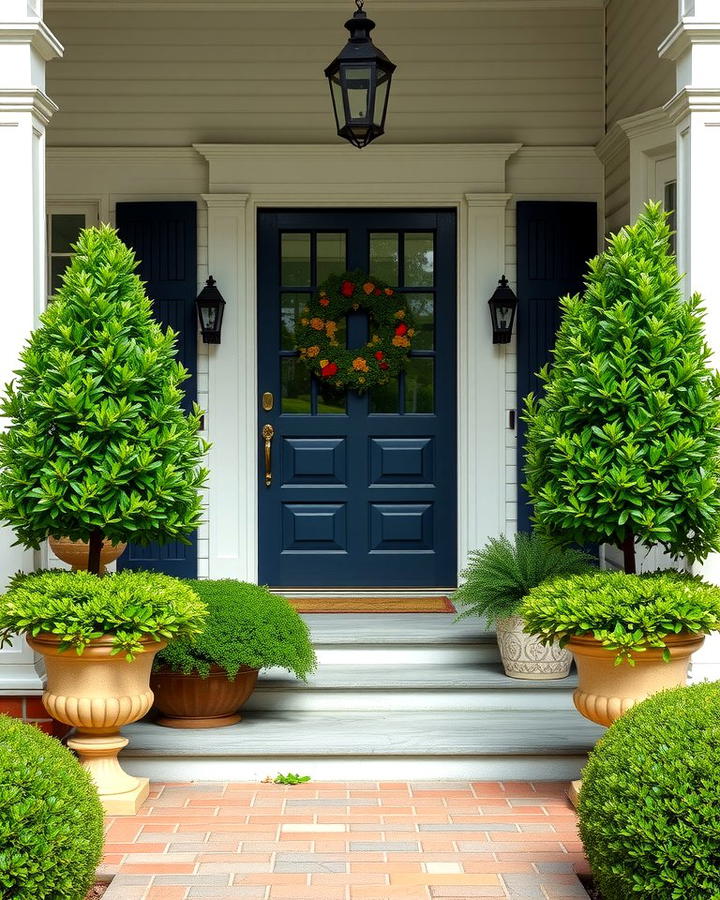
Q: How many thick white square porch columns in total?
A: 2